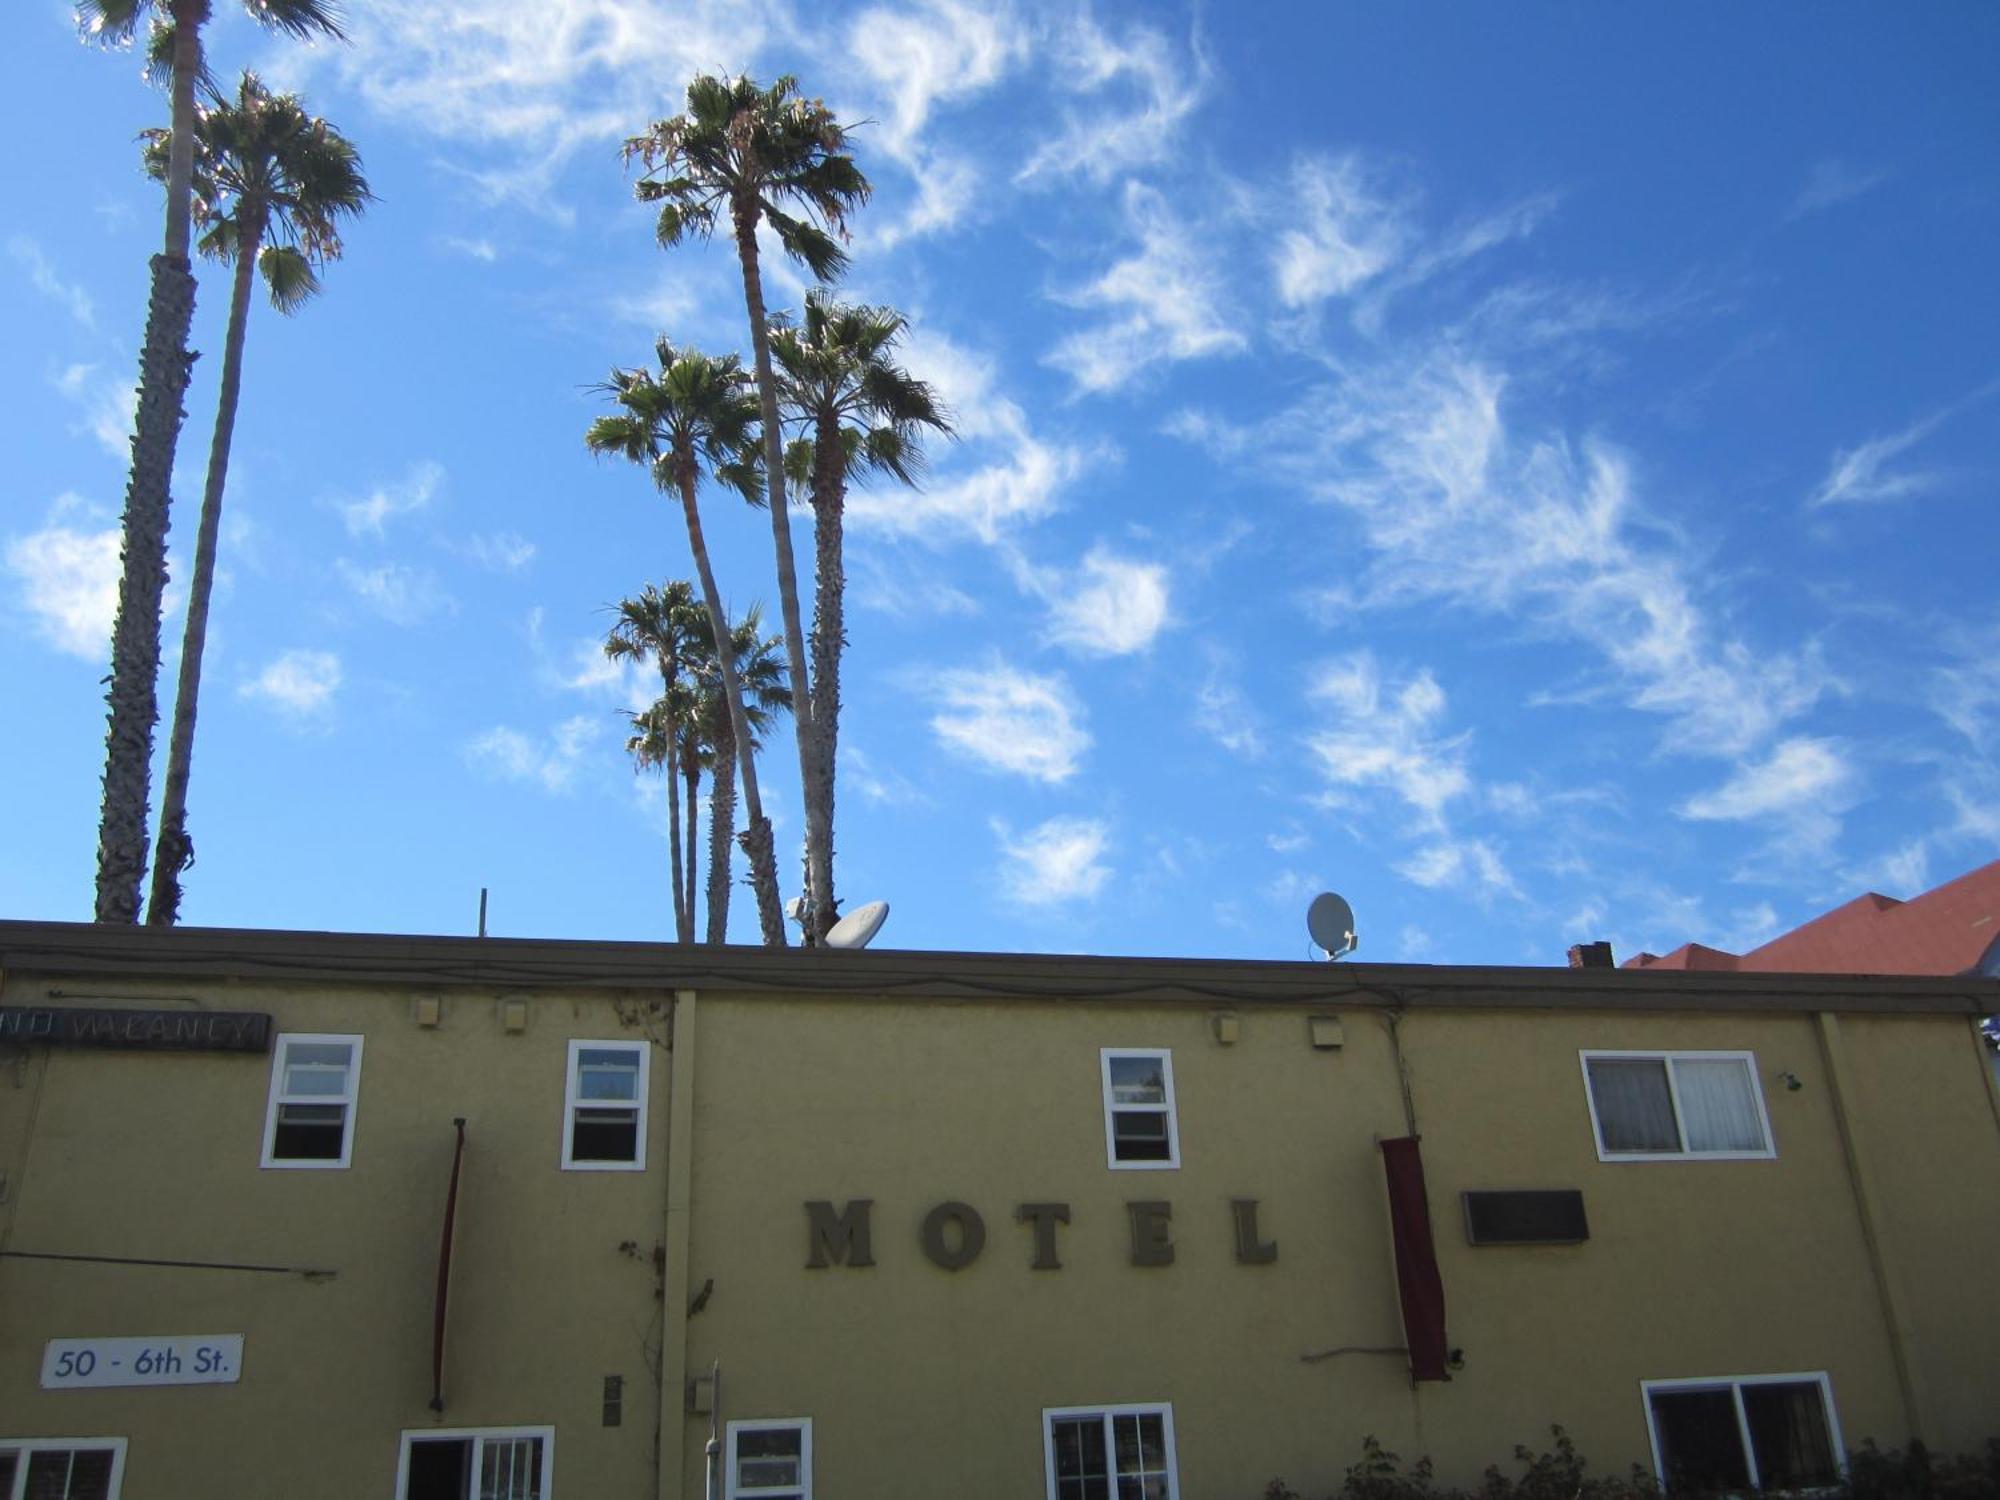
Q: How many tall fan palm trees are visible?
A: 8